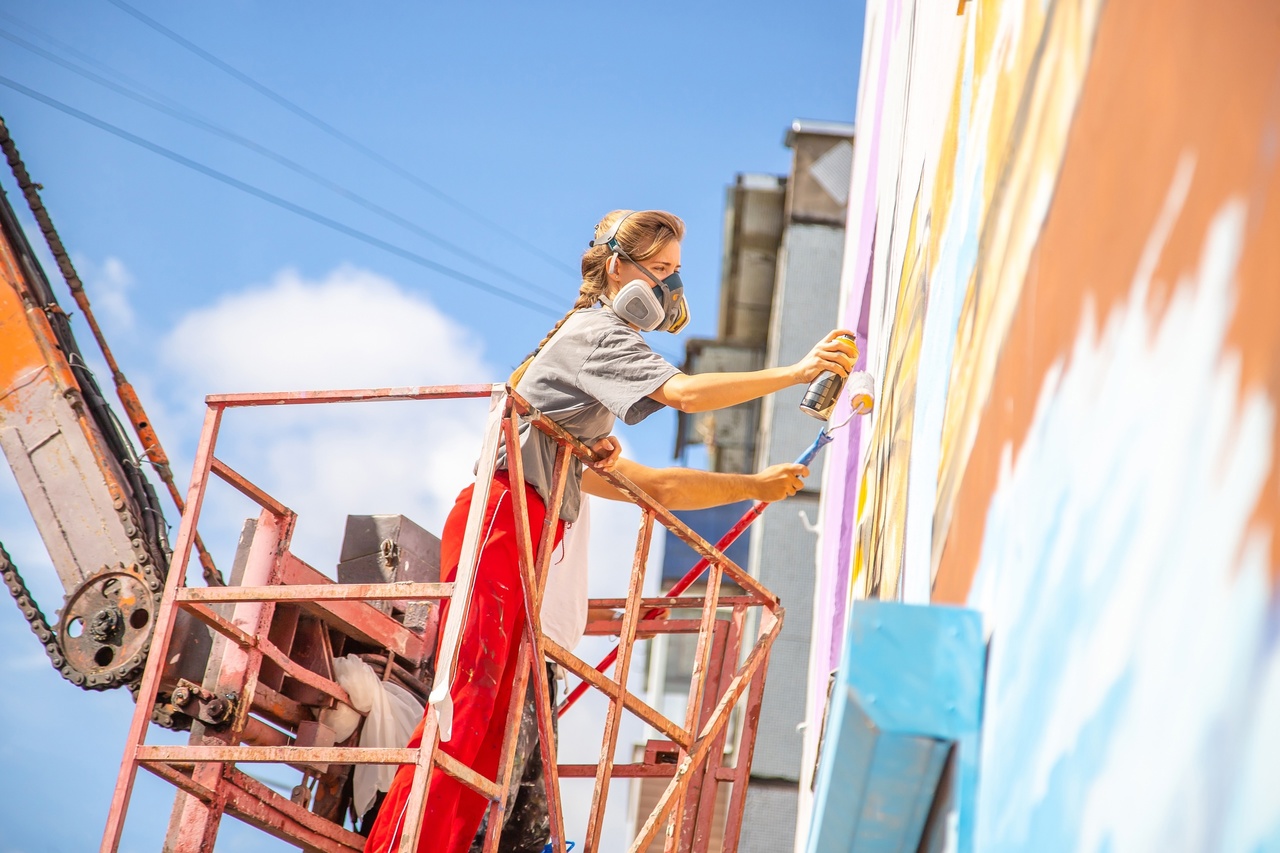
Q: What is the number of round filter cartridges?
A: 2